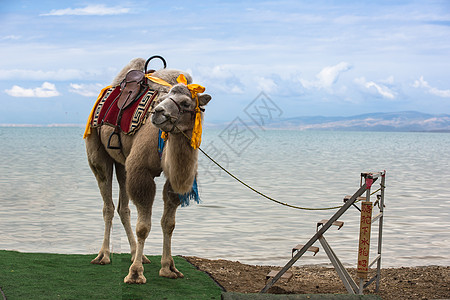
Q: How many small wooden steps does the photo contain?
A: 4